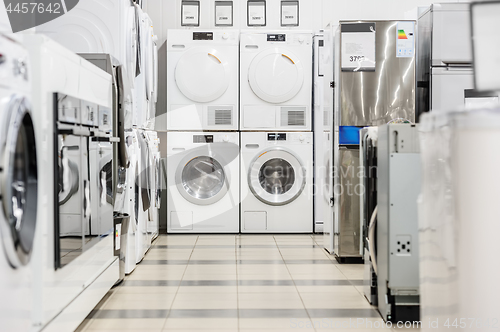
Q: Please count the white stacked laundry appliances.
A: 4